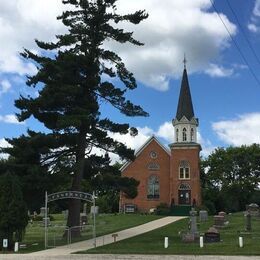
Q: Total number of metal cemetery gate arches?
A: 1